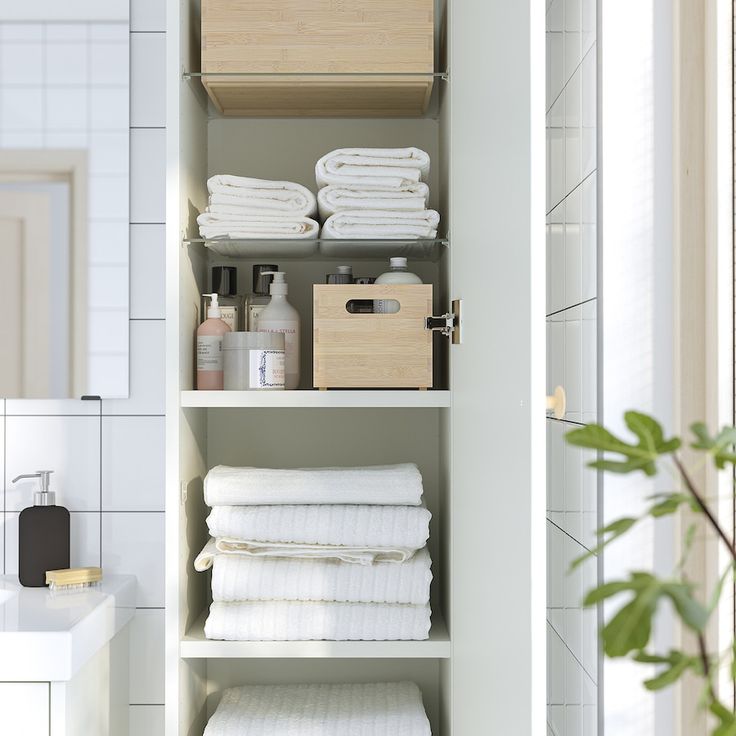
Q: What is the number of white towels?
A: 11